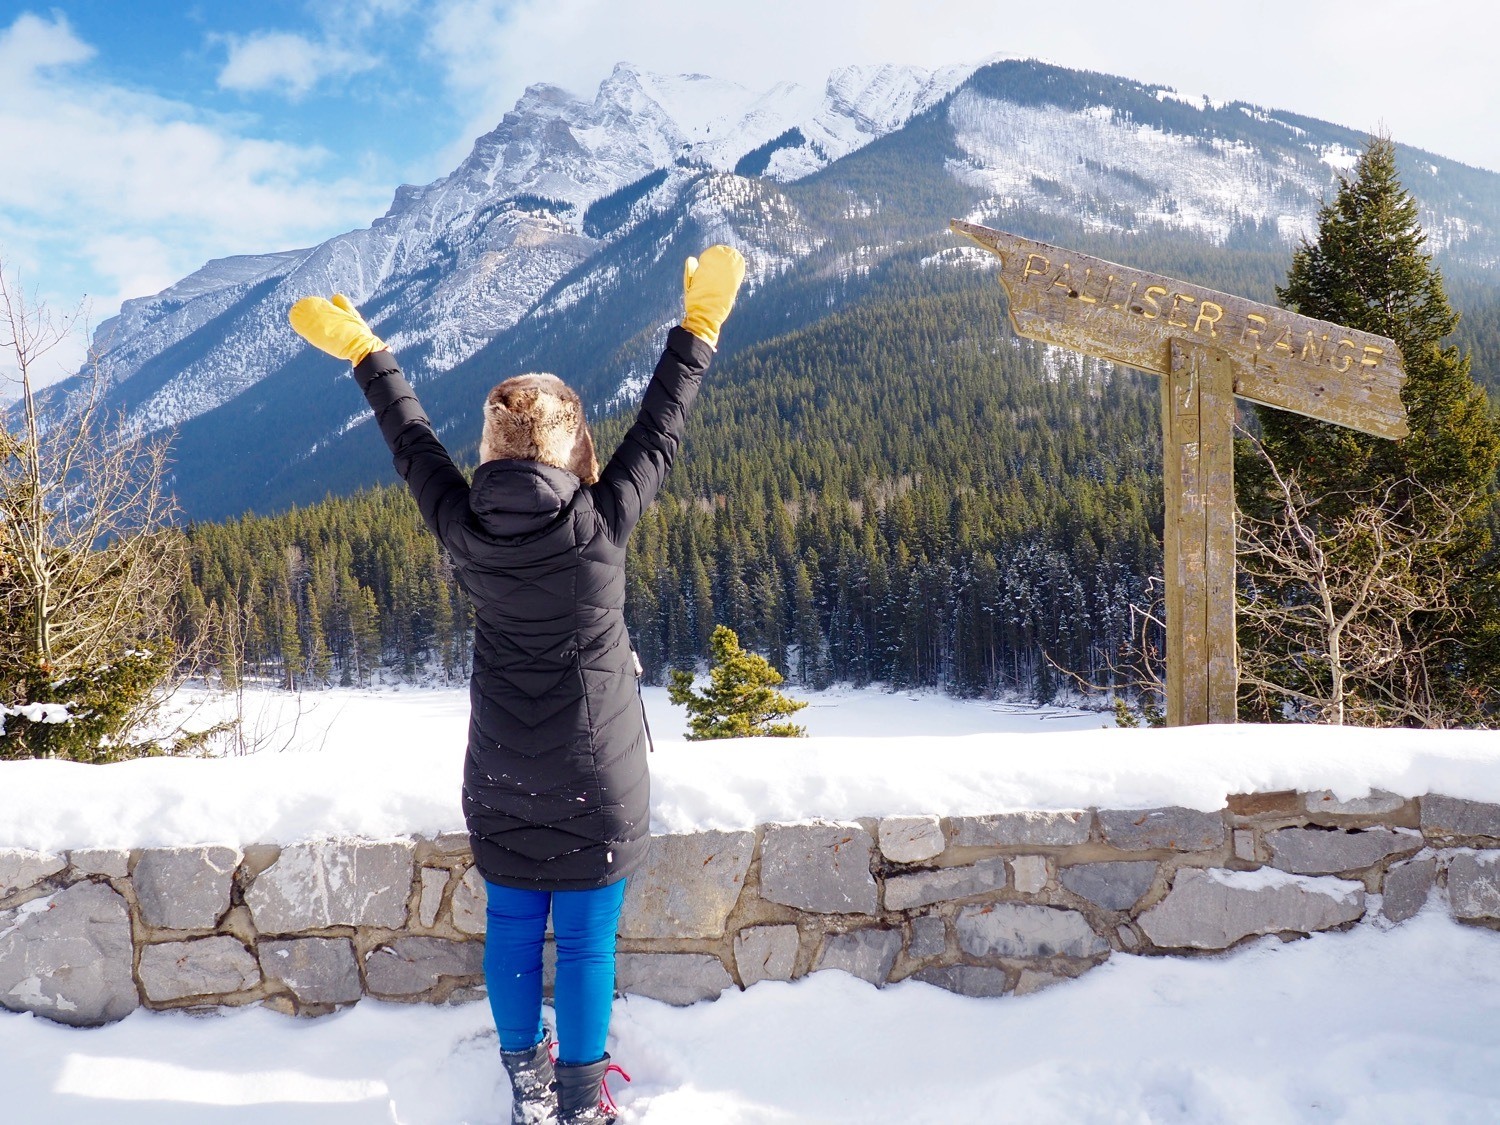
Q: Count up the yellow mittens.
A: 2